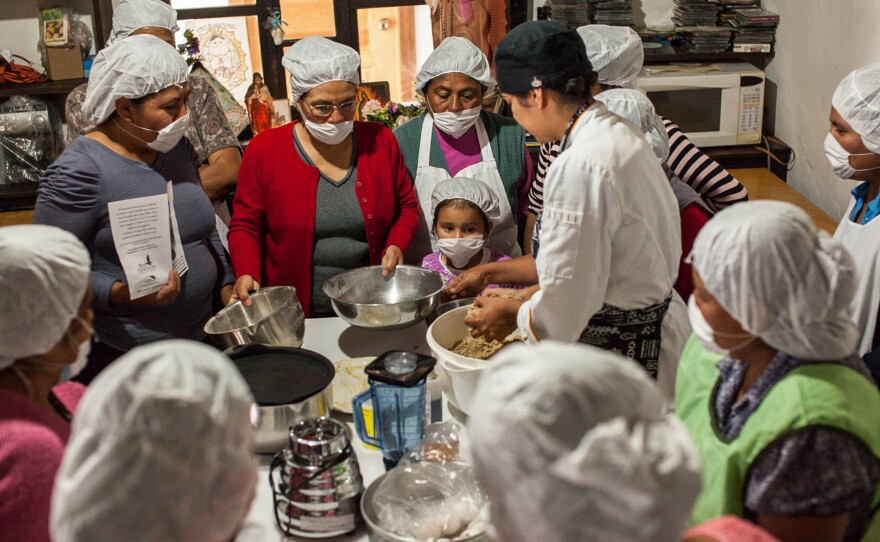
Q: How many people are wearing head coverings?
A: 13